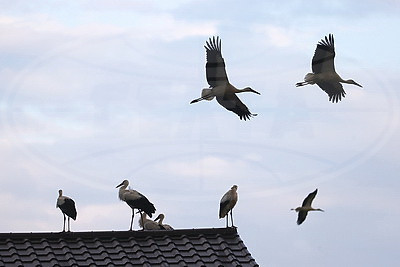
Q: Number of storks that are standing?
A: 3